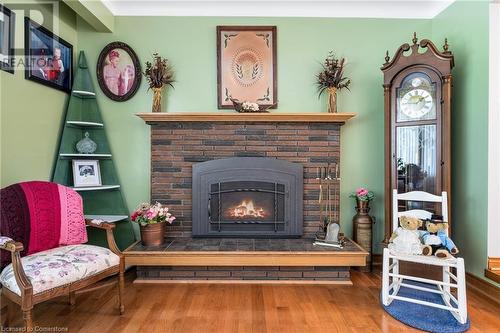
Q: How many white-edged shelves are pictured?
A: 5